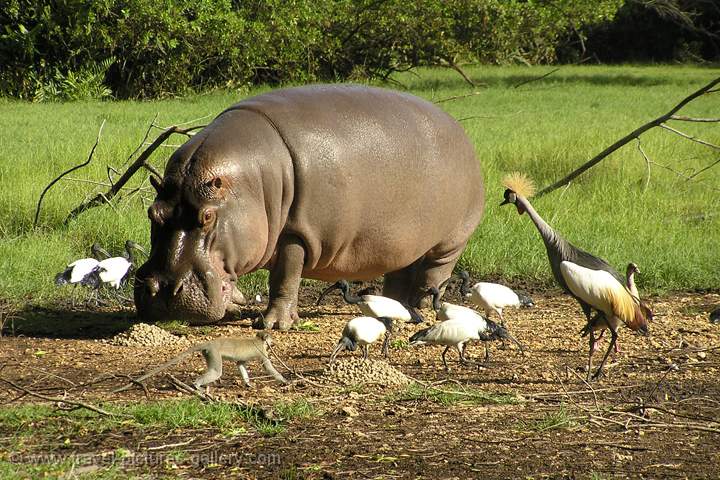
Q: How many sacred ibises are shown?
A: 7